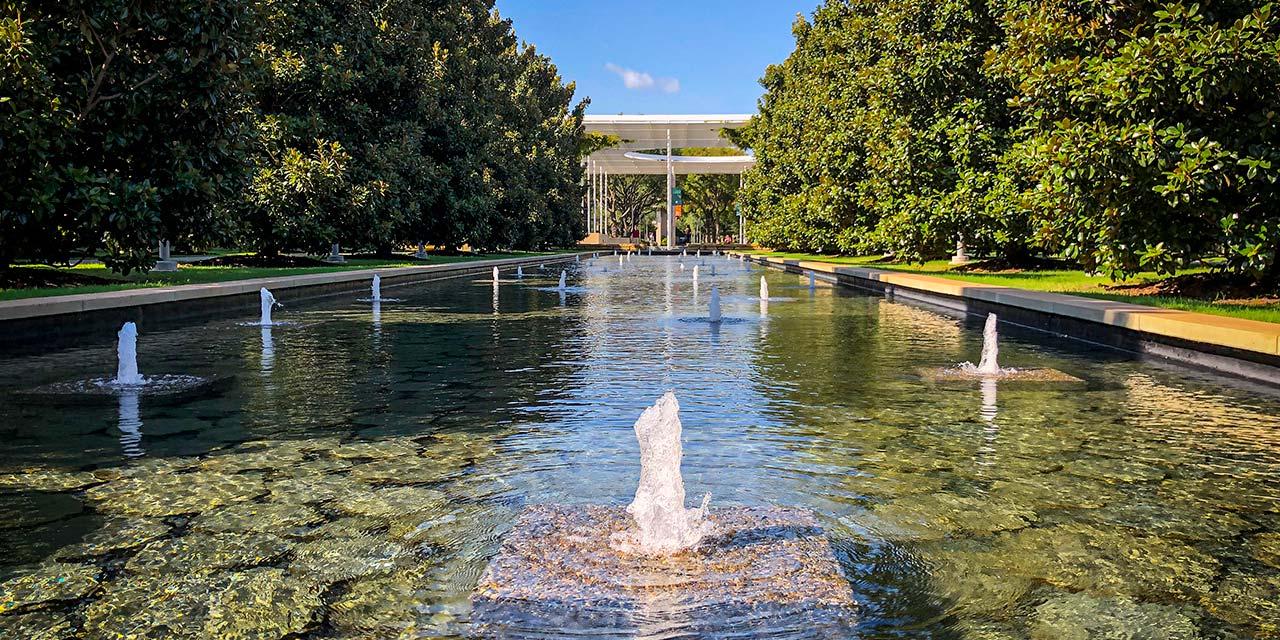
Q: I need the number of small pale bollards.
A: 4